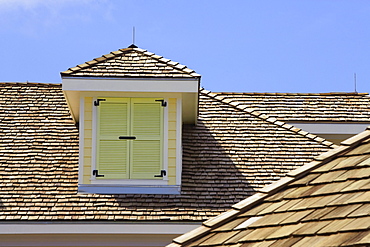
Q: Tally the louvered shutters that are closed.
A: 2